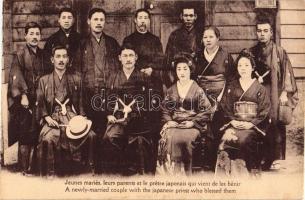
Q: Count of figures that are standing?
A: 7